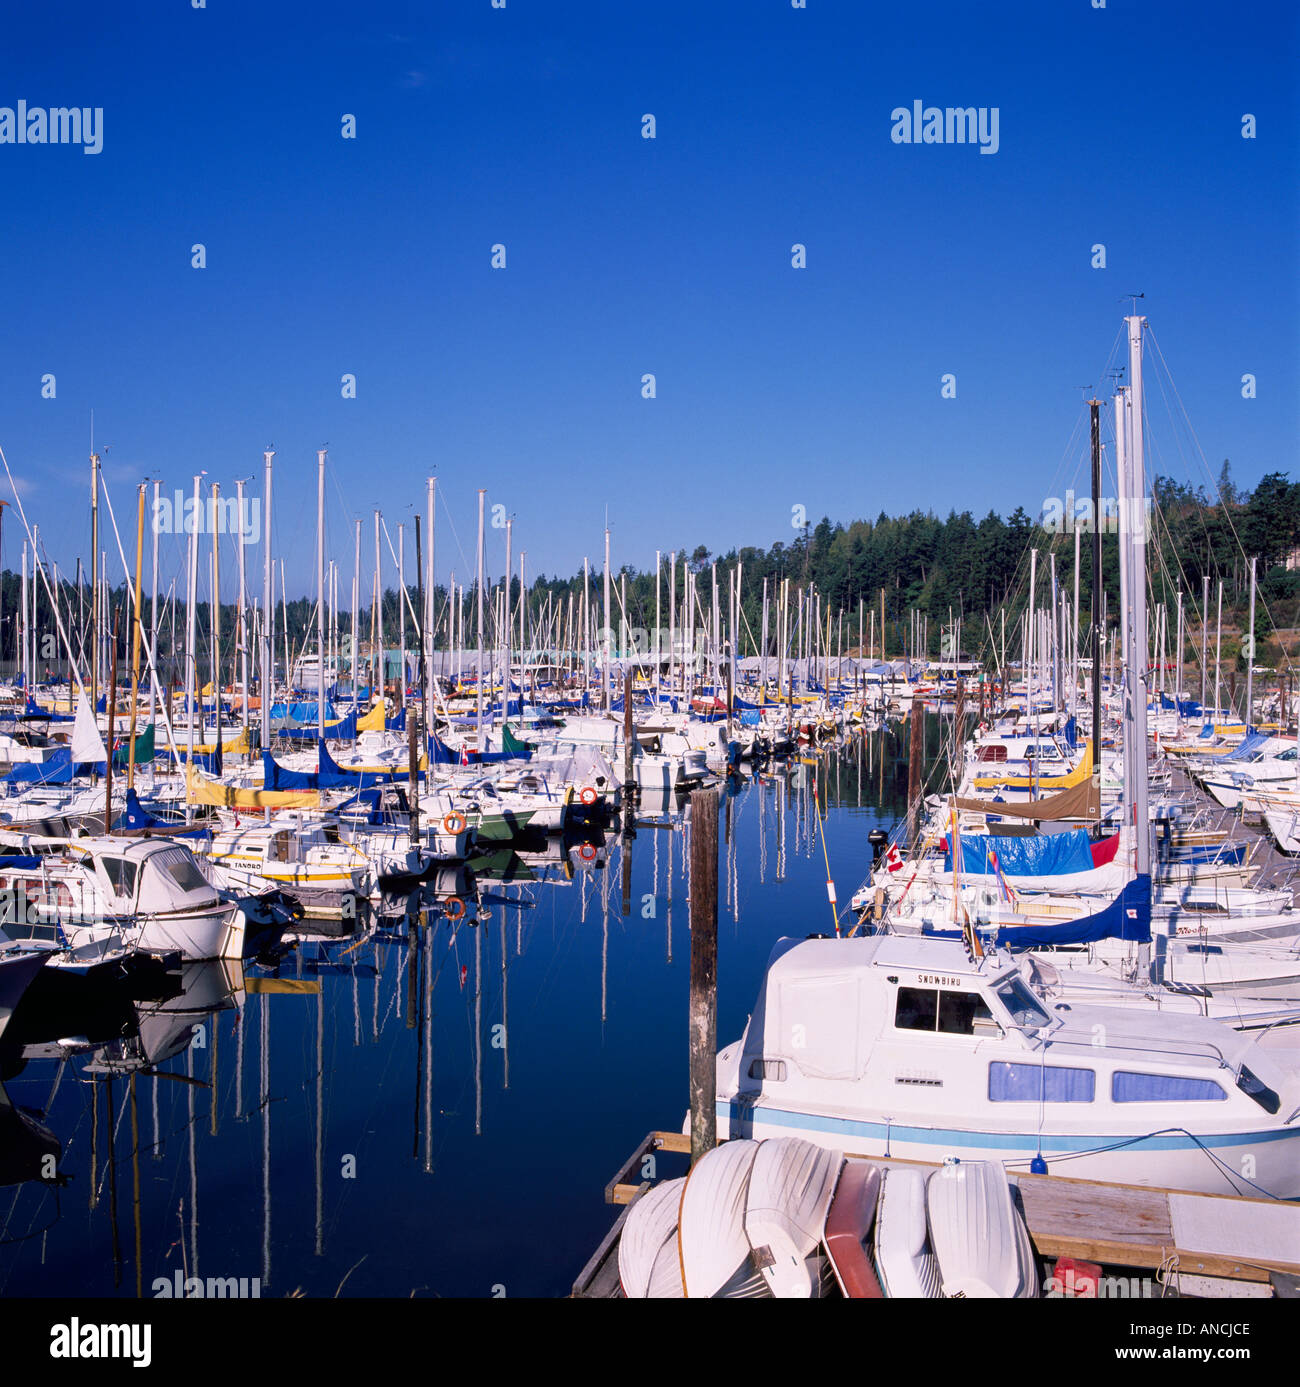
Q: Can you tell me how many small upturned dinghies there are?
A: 6